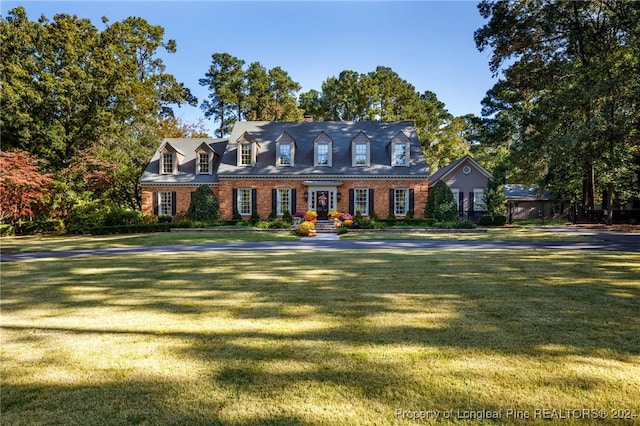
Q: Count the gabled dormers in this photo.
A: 7